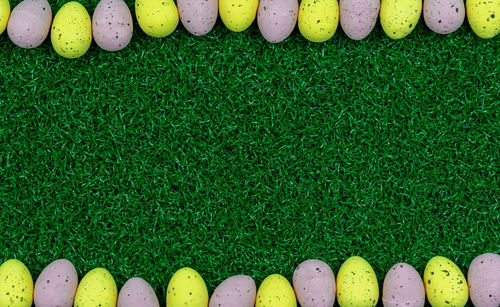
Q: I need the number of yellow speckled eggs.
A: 13